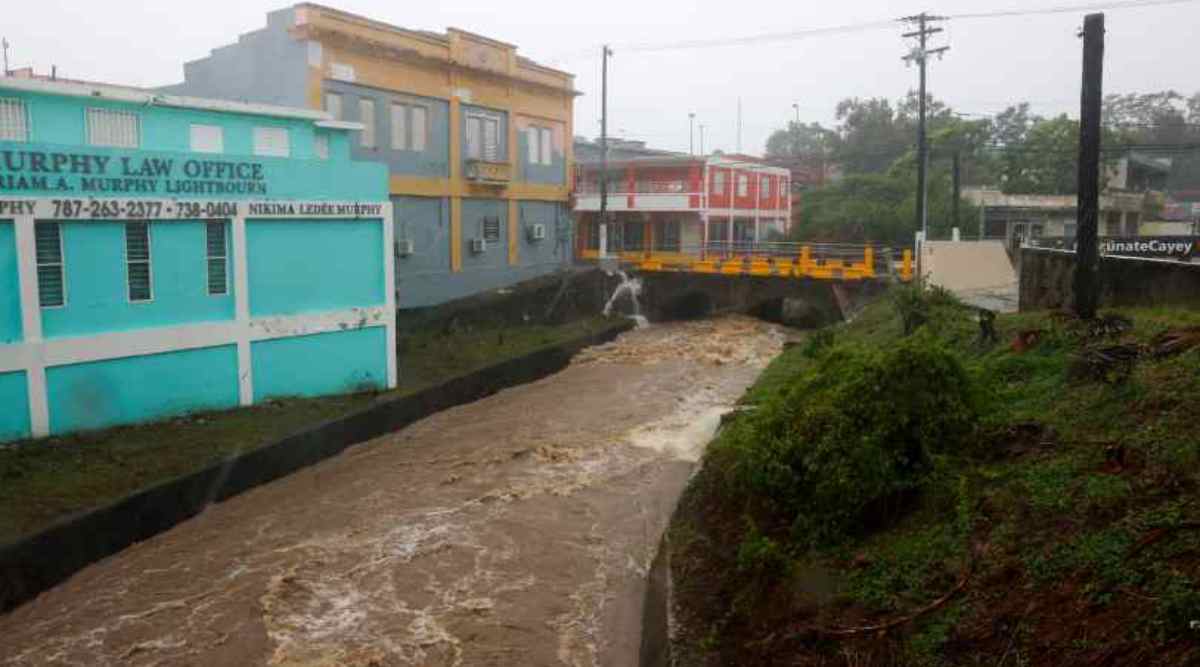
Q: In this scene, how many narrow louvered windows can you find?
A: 3